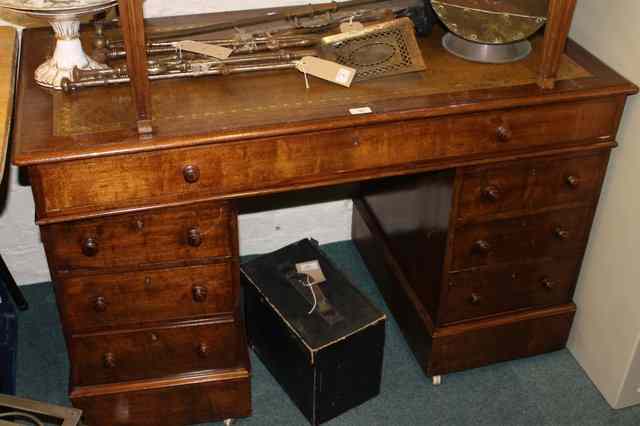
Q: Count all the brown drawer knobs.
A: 14